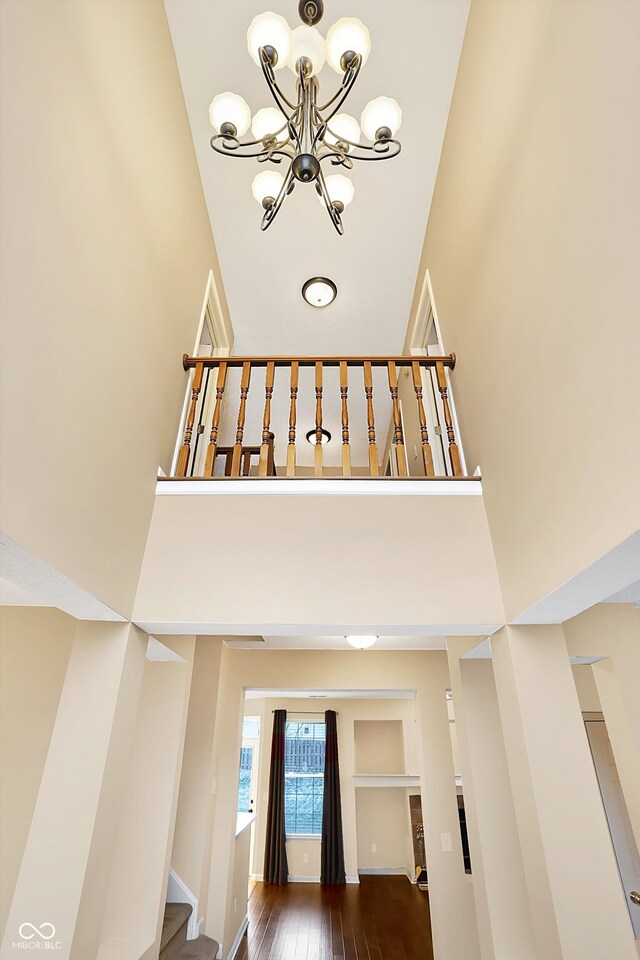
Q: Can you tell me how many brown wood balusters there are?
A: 11